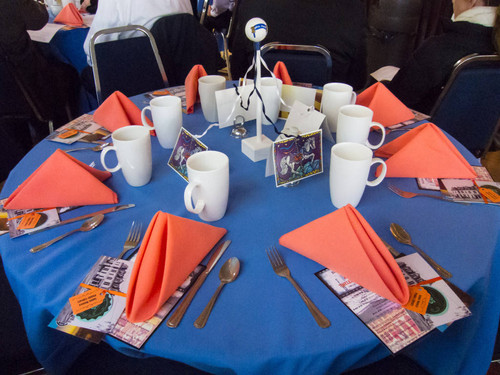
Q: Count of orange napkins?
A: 9